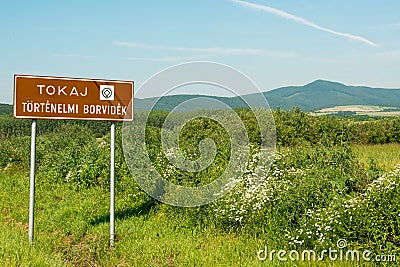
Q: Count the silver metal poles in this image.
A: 2